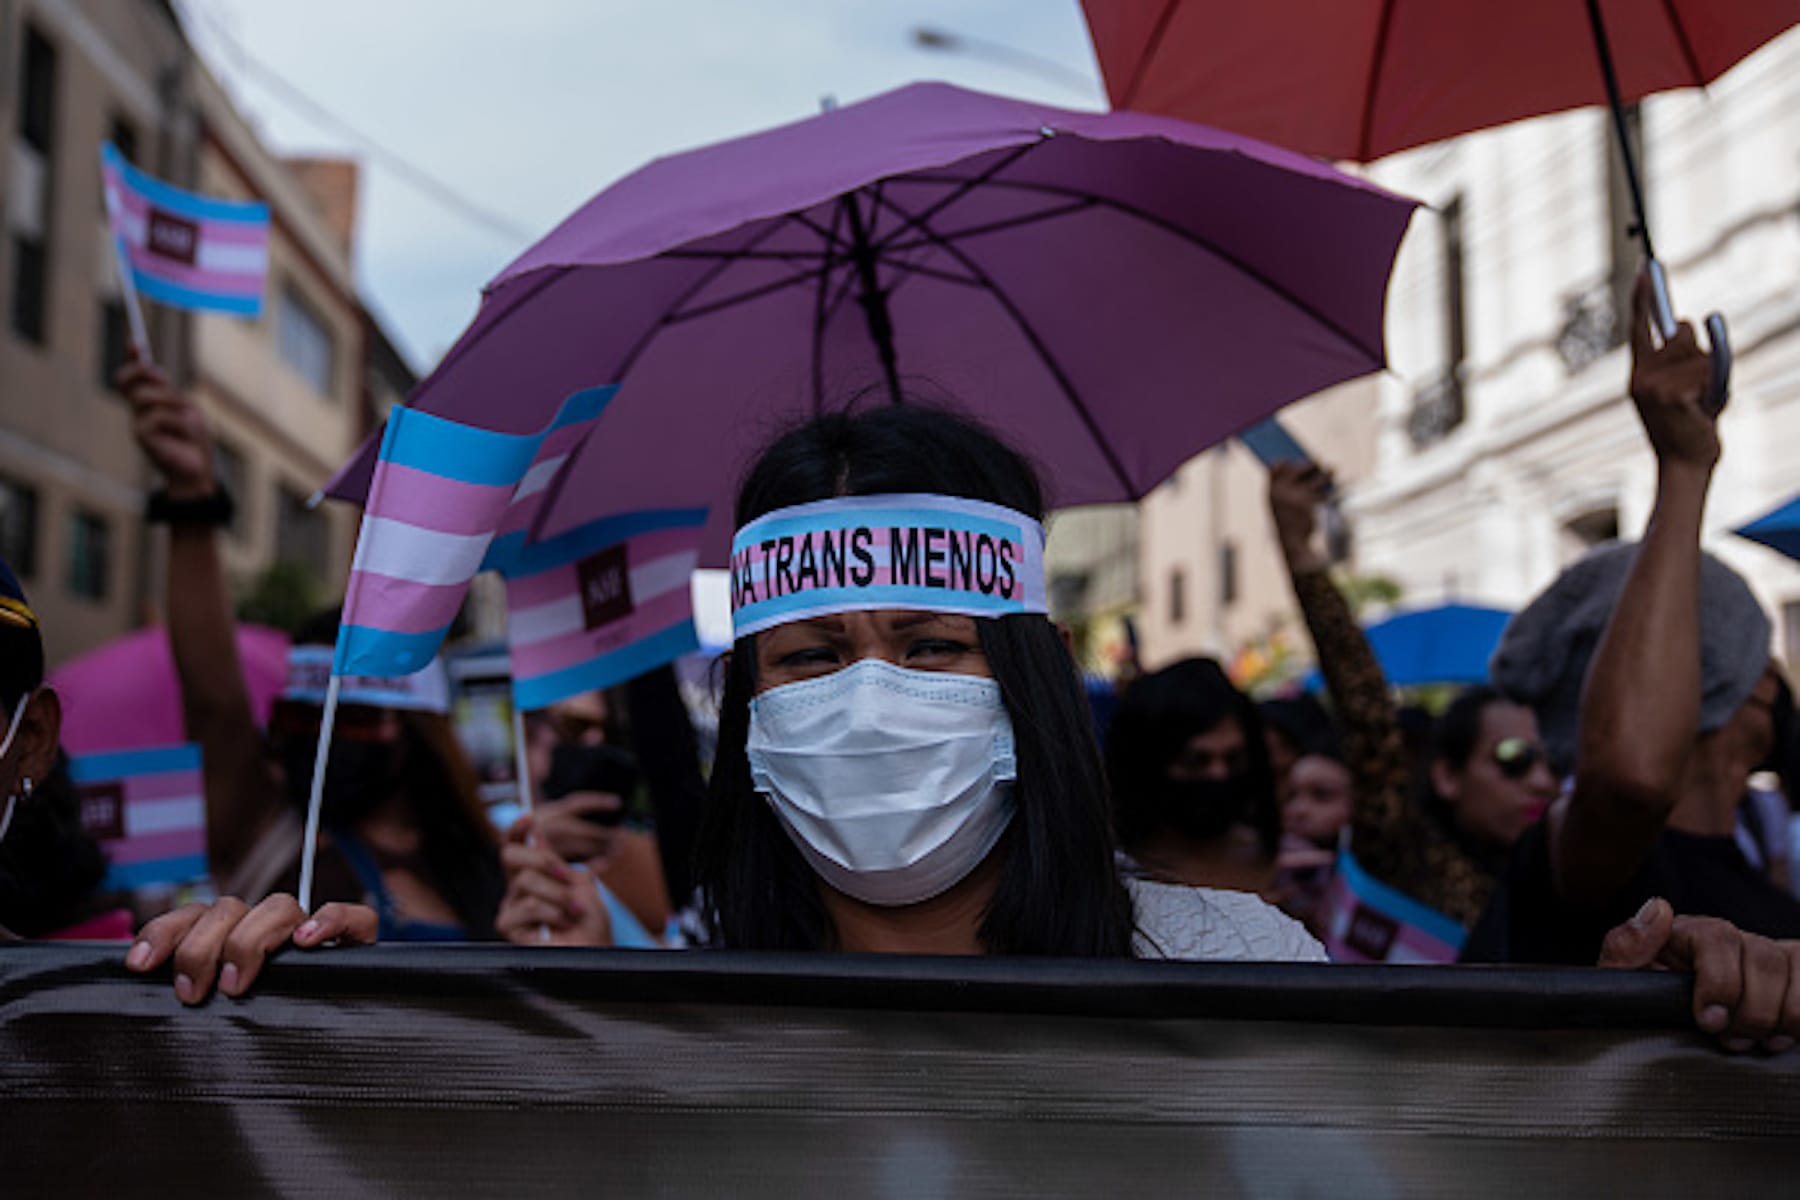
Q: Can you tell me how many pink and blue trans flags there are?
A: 5